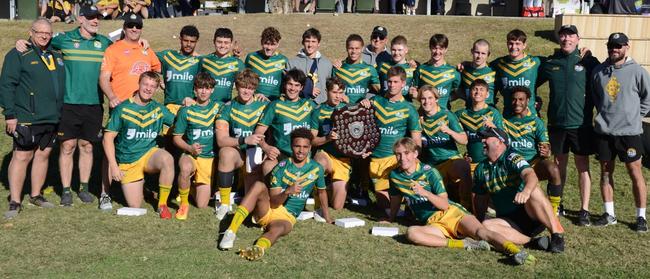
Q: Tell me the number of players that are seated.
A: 2